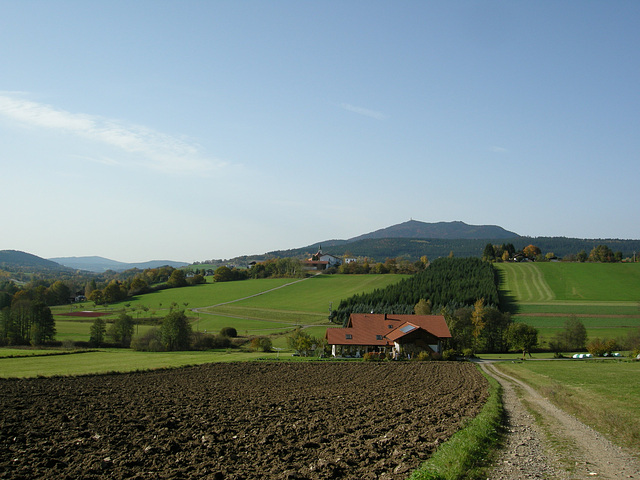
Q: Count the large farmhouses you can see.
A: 1